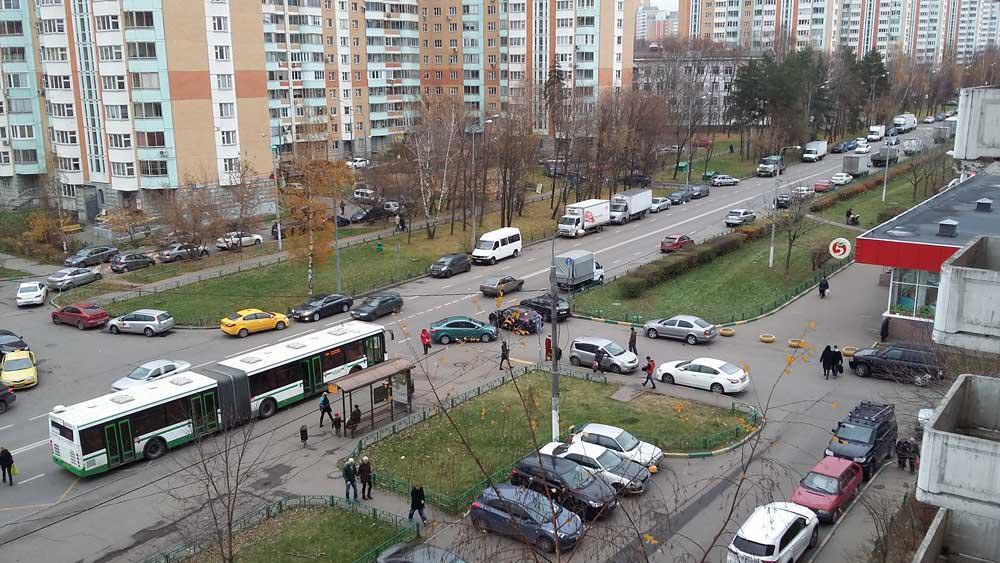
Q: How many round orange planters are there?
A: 4